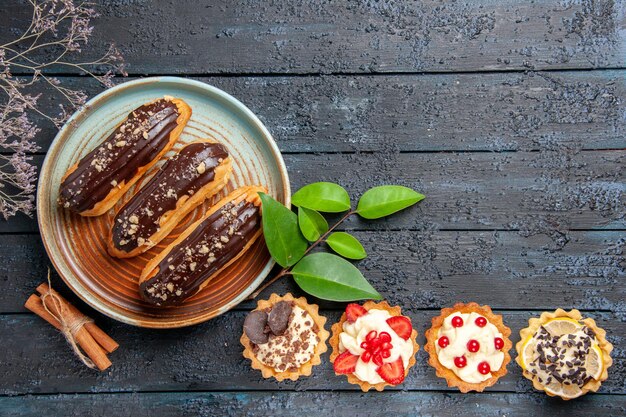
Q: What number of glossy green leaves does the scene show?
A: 6